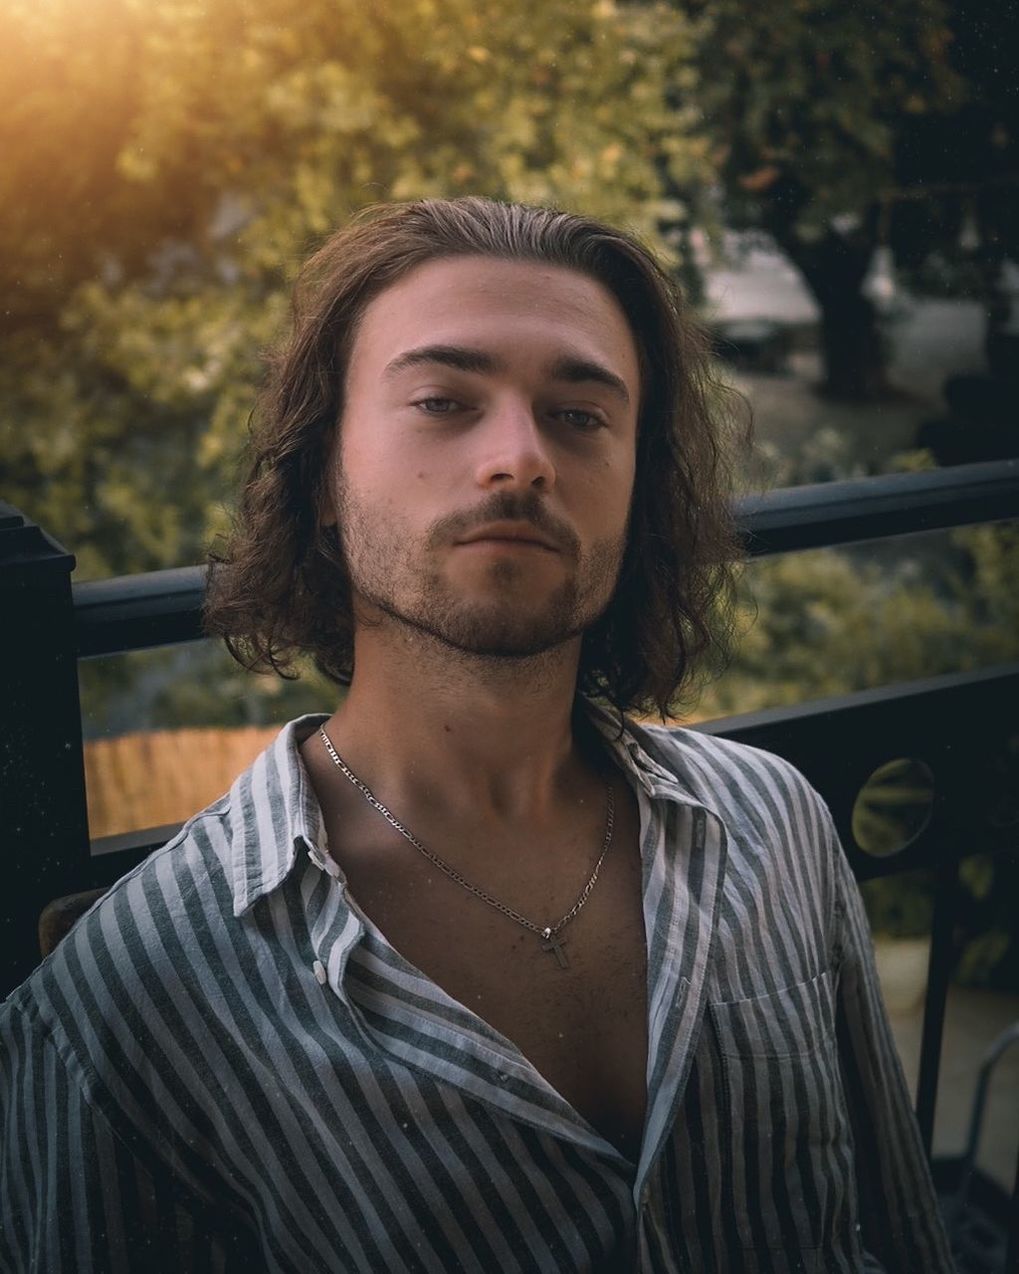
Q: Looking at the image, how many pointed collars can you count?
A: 2